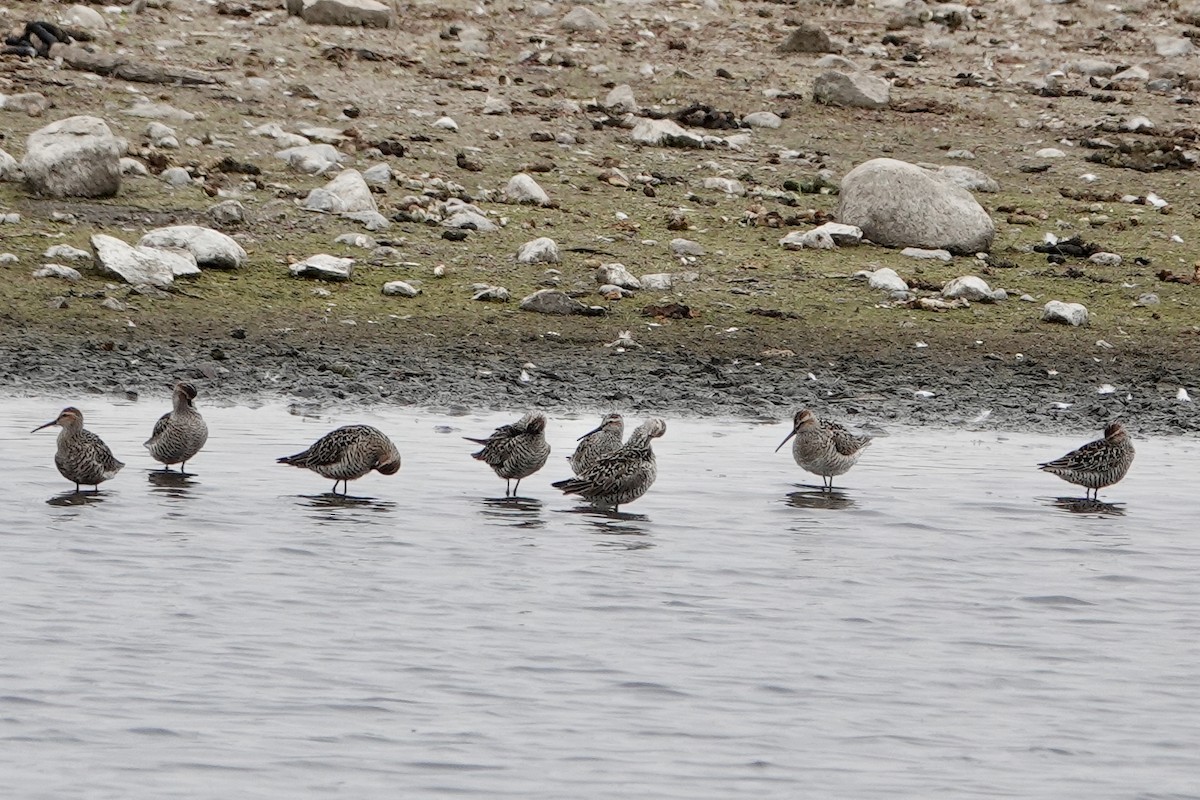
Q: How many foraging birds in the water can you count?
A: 8